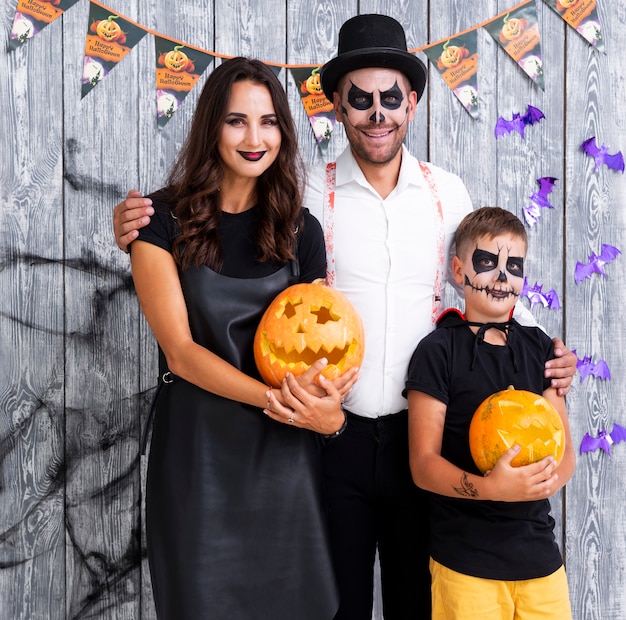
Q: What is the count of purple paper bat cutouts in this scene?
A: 7